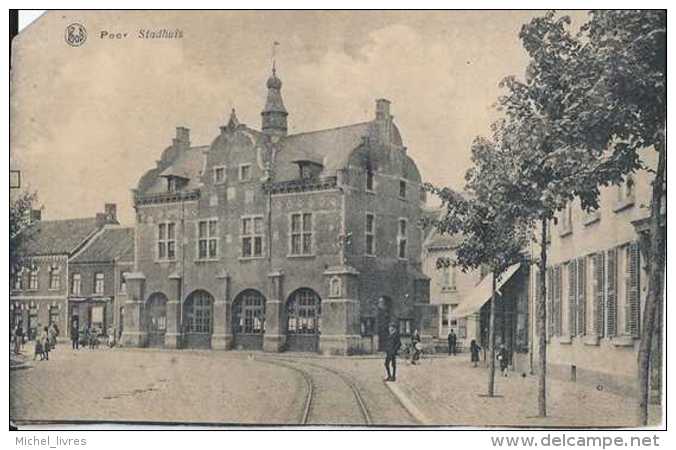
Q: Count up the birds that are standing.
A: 0